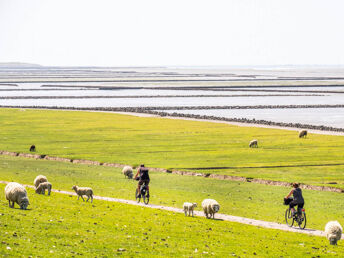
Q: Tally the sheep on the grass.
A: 11